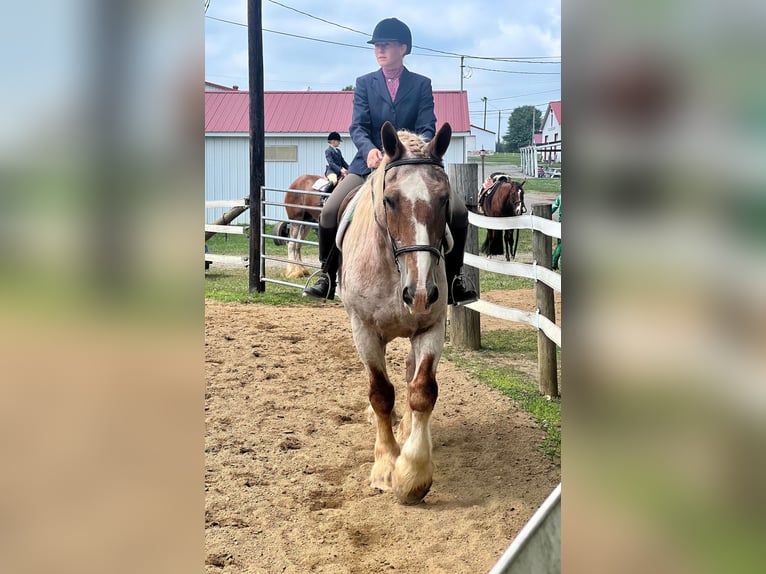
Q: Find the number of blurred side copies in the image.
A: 2